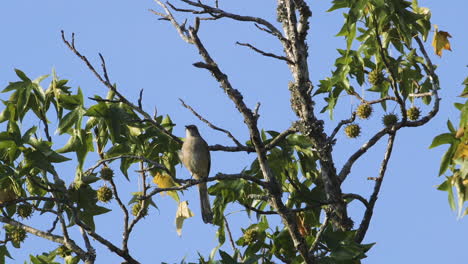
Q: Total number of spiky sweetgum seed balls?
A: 12